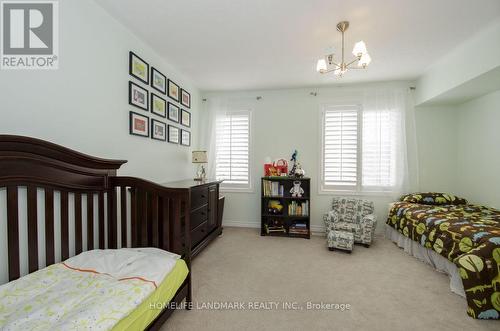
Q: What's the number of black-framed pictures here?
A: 12